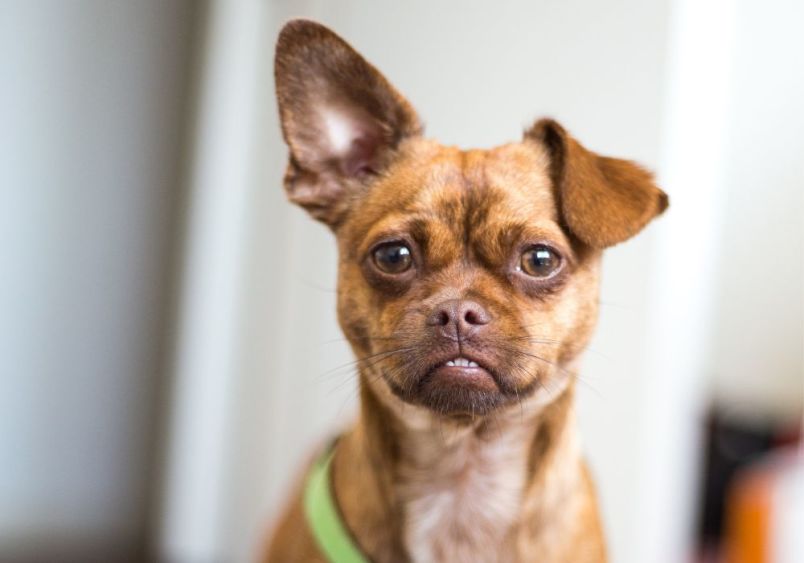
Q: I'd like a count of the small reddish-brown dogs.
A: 1